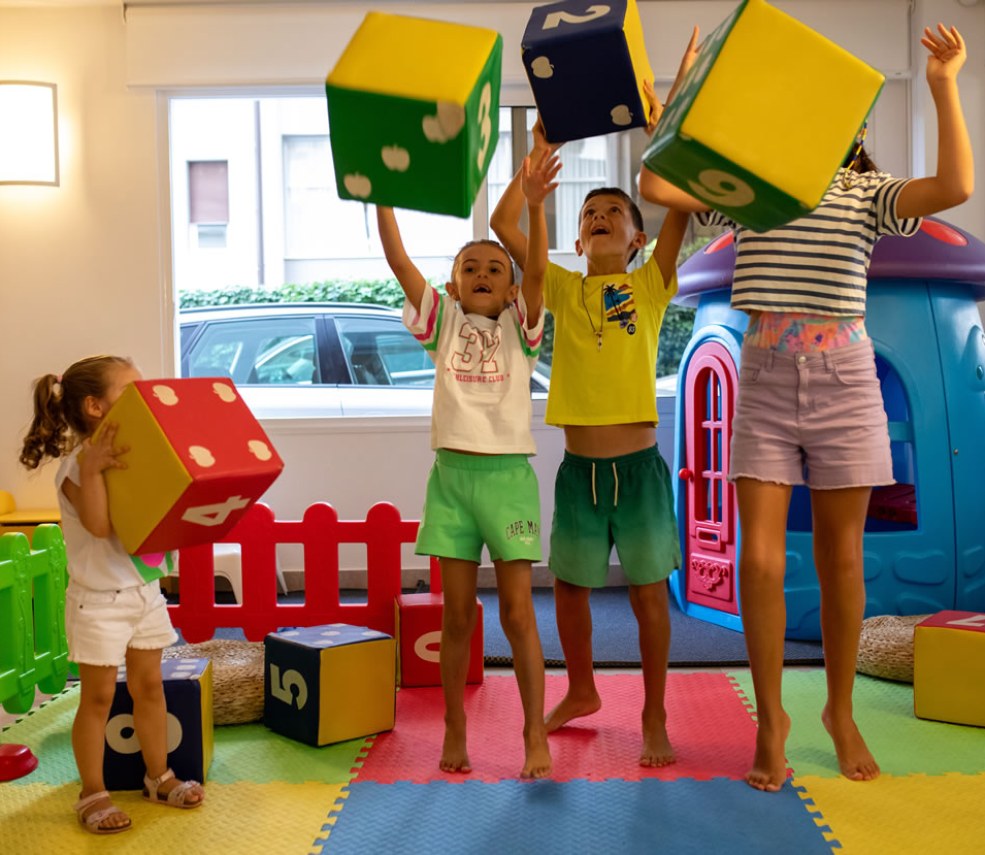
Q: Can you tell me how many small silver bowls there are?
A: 0